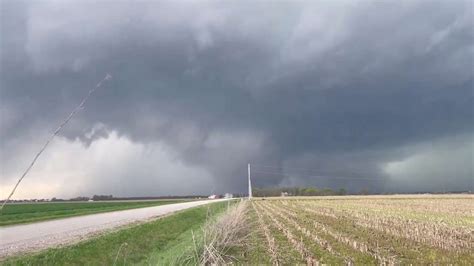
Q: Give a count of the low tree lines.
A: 2